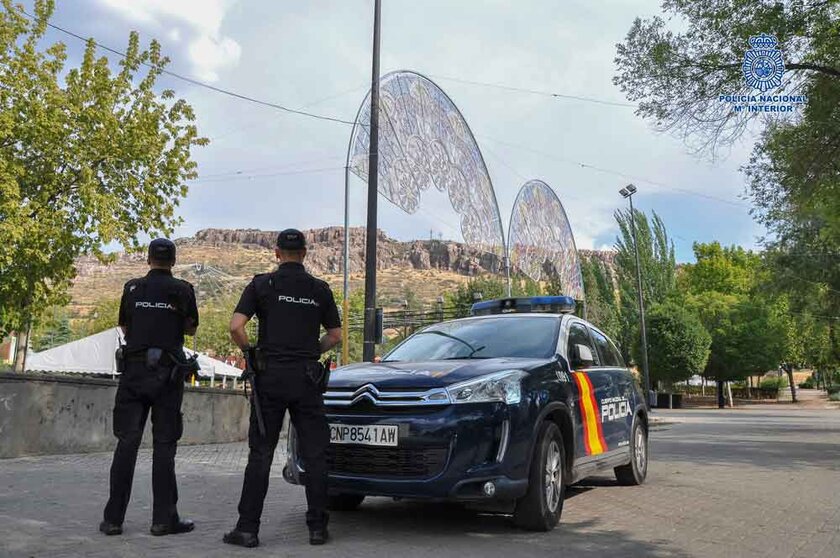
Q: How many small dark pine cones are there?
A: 0